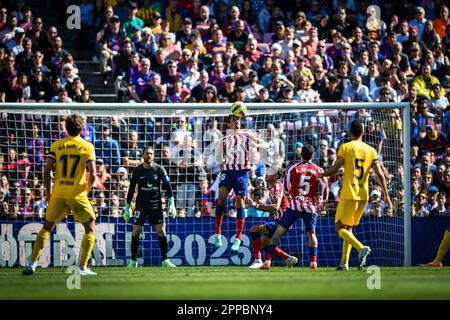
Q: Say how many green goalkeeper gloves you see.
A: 2